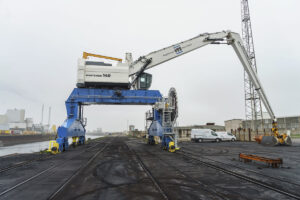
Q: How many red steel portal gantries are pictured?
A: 0